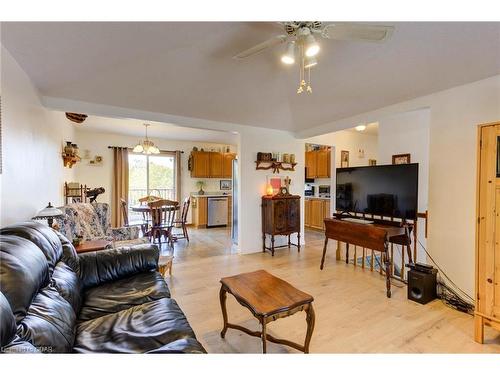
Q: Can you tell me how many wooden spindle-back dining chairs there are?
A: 4